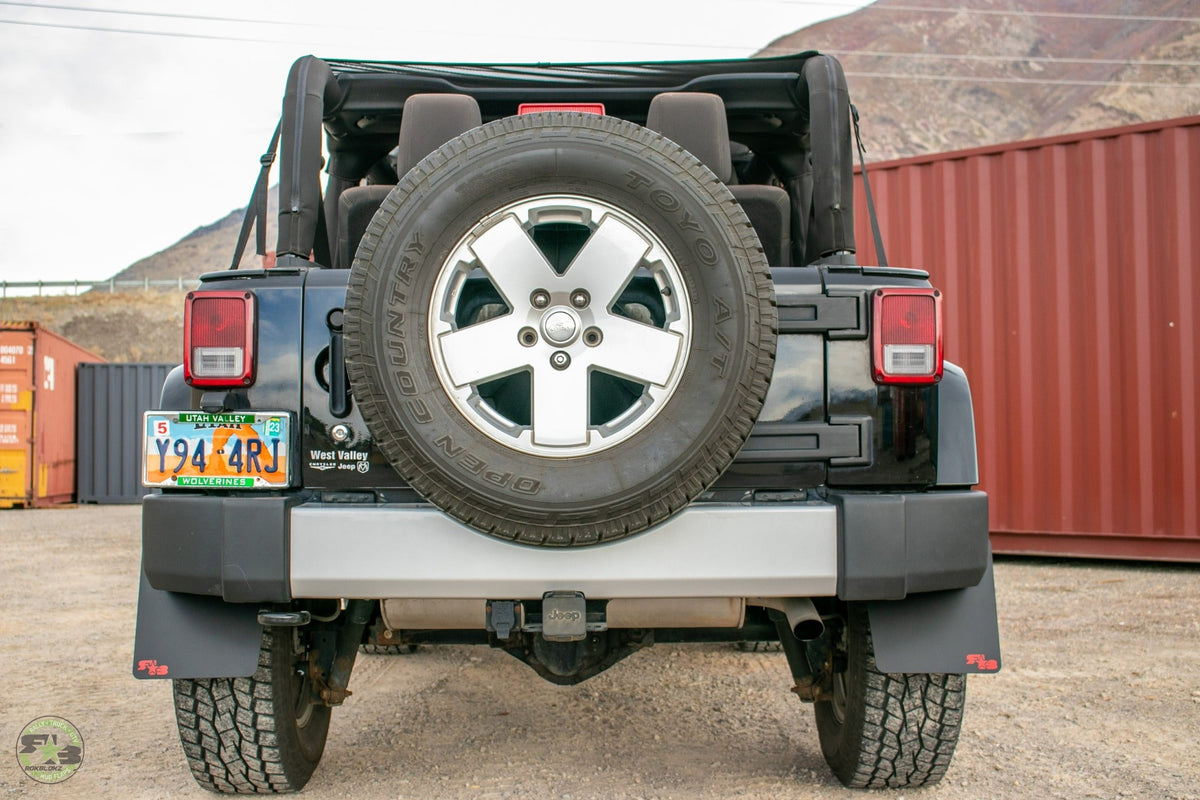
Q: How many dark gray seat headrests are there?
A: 2